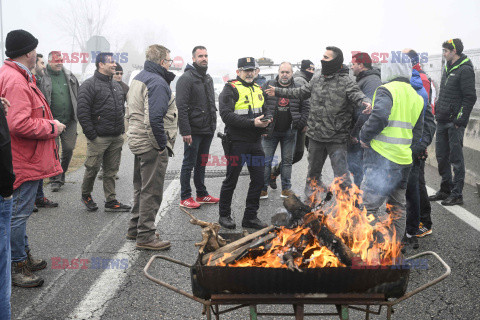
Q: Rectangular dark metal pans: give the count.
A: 1